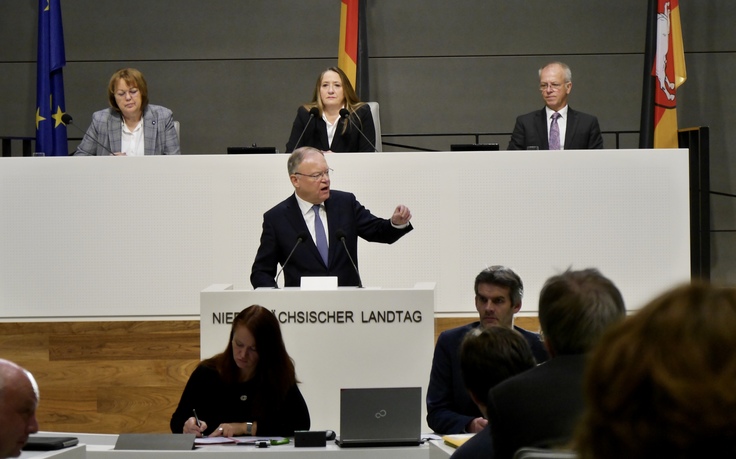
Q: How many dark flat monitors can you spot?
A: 2